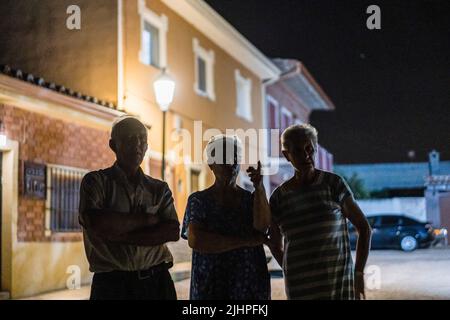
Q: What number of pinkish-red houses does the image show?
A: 1